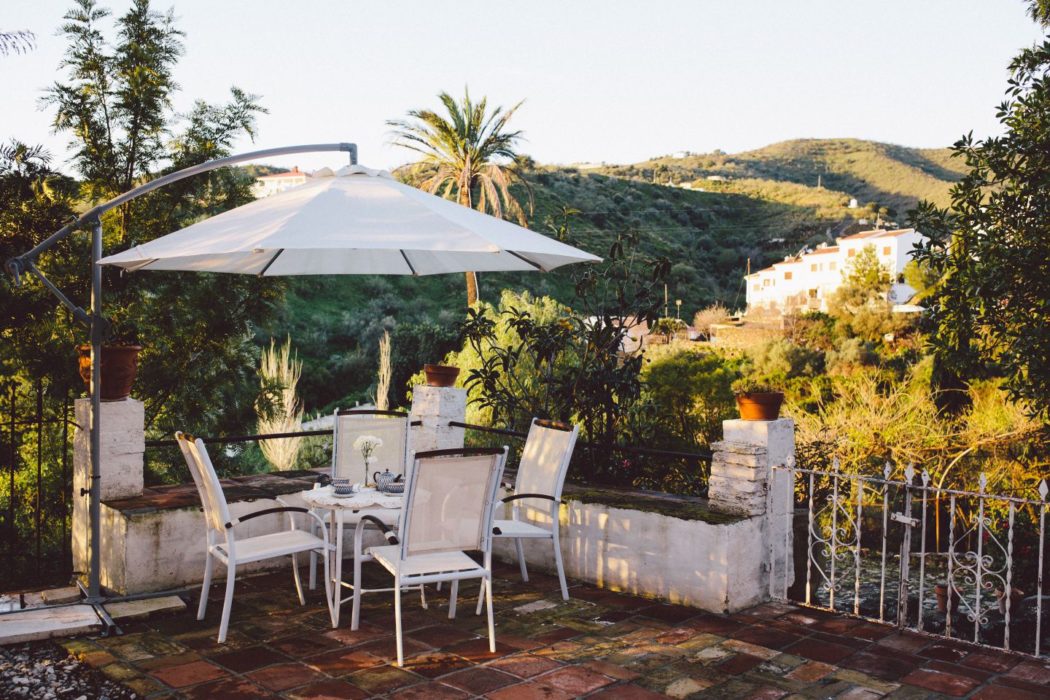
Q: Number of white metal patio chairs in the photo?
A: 4